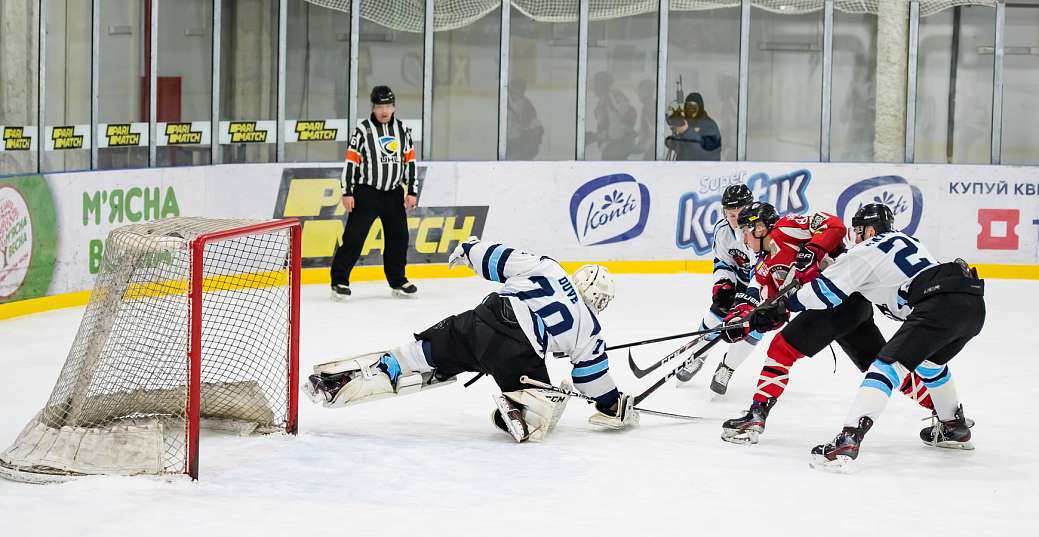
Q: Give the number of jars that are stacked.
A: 0